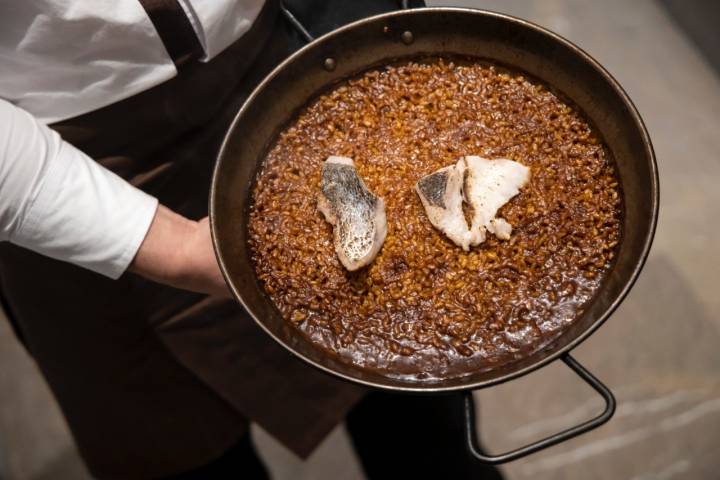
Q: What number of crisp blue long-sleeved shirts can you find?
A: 0